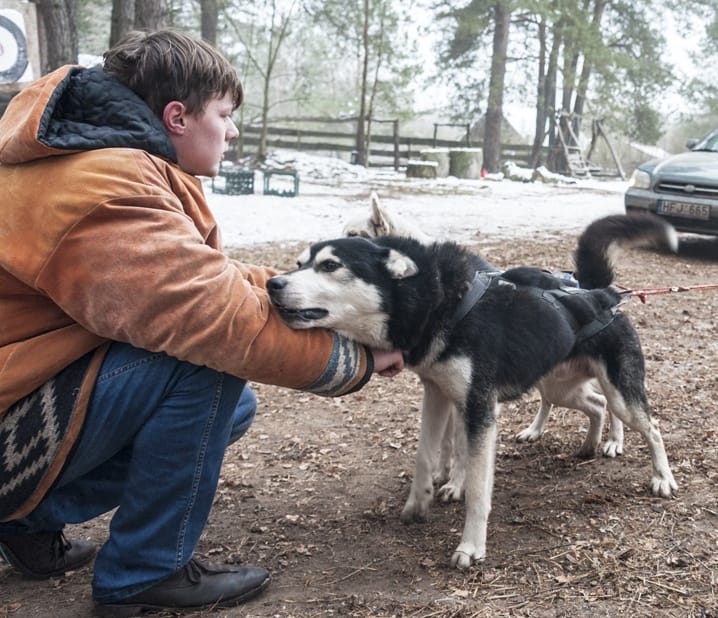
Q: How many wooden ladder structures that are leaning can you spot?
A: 1